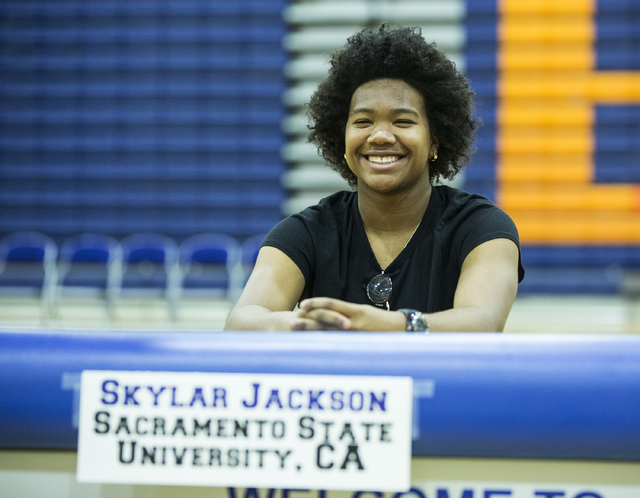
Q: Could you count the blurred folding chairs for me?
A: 5